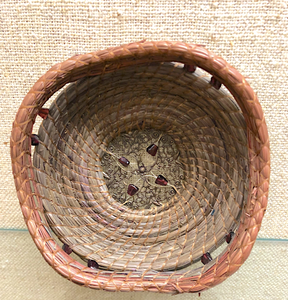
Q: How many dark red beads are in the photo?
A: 12